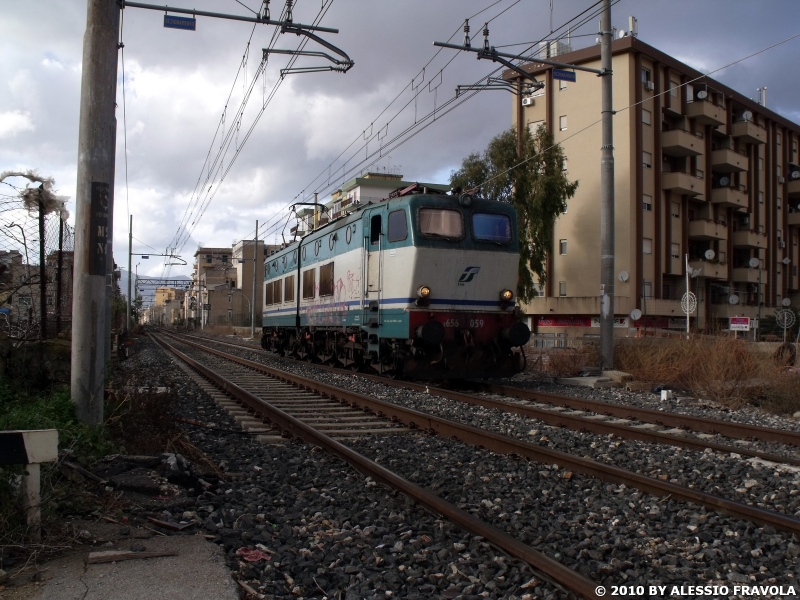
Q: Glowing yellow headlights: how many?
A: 2